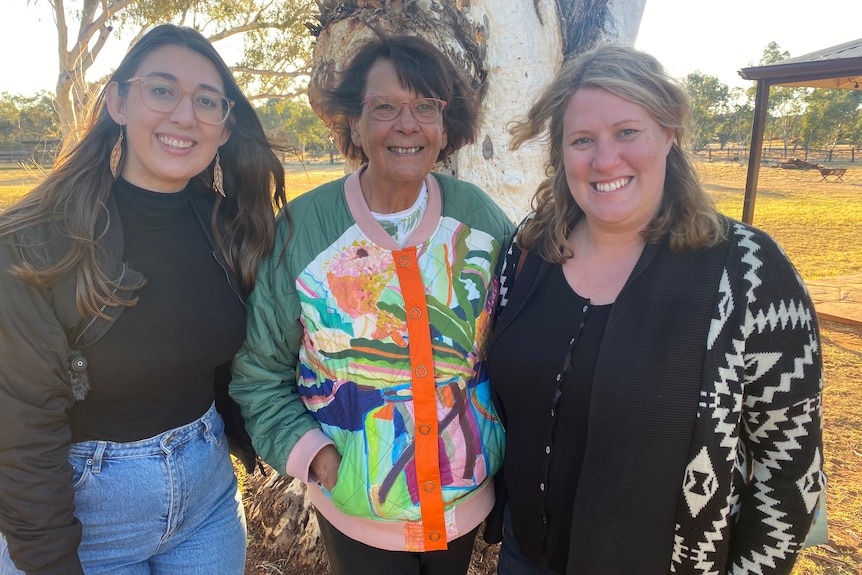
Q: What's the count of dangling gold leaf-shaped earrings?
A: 2